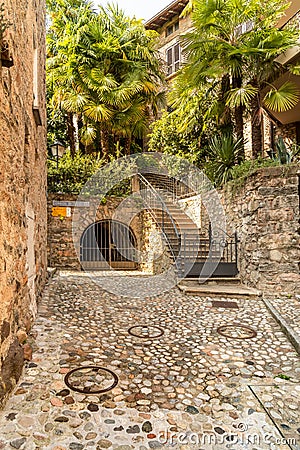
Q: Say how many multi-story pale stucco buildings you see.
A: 1